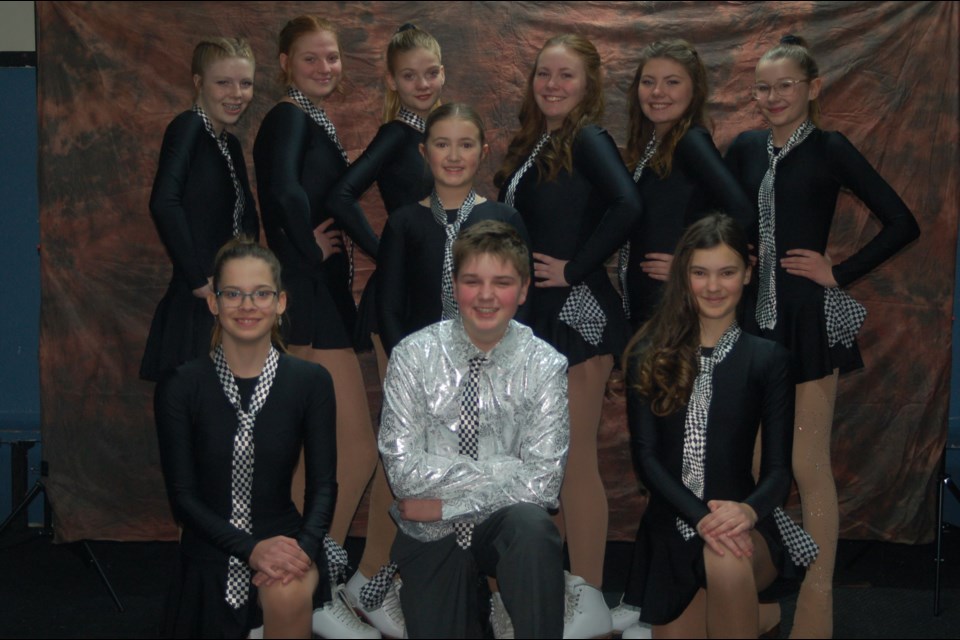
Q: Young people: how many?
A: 10